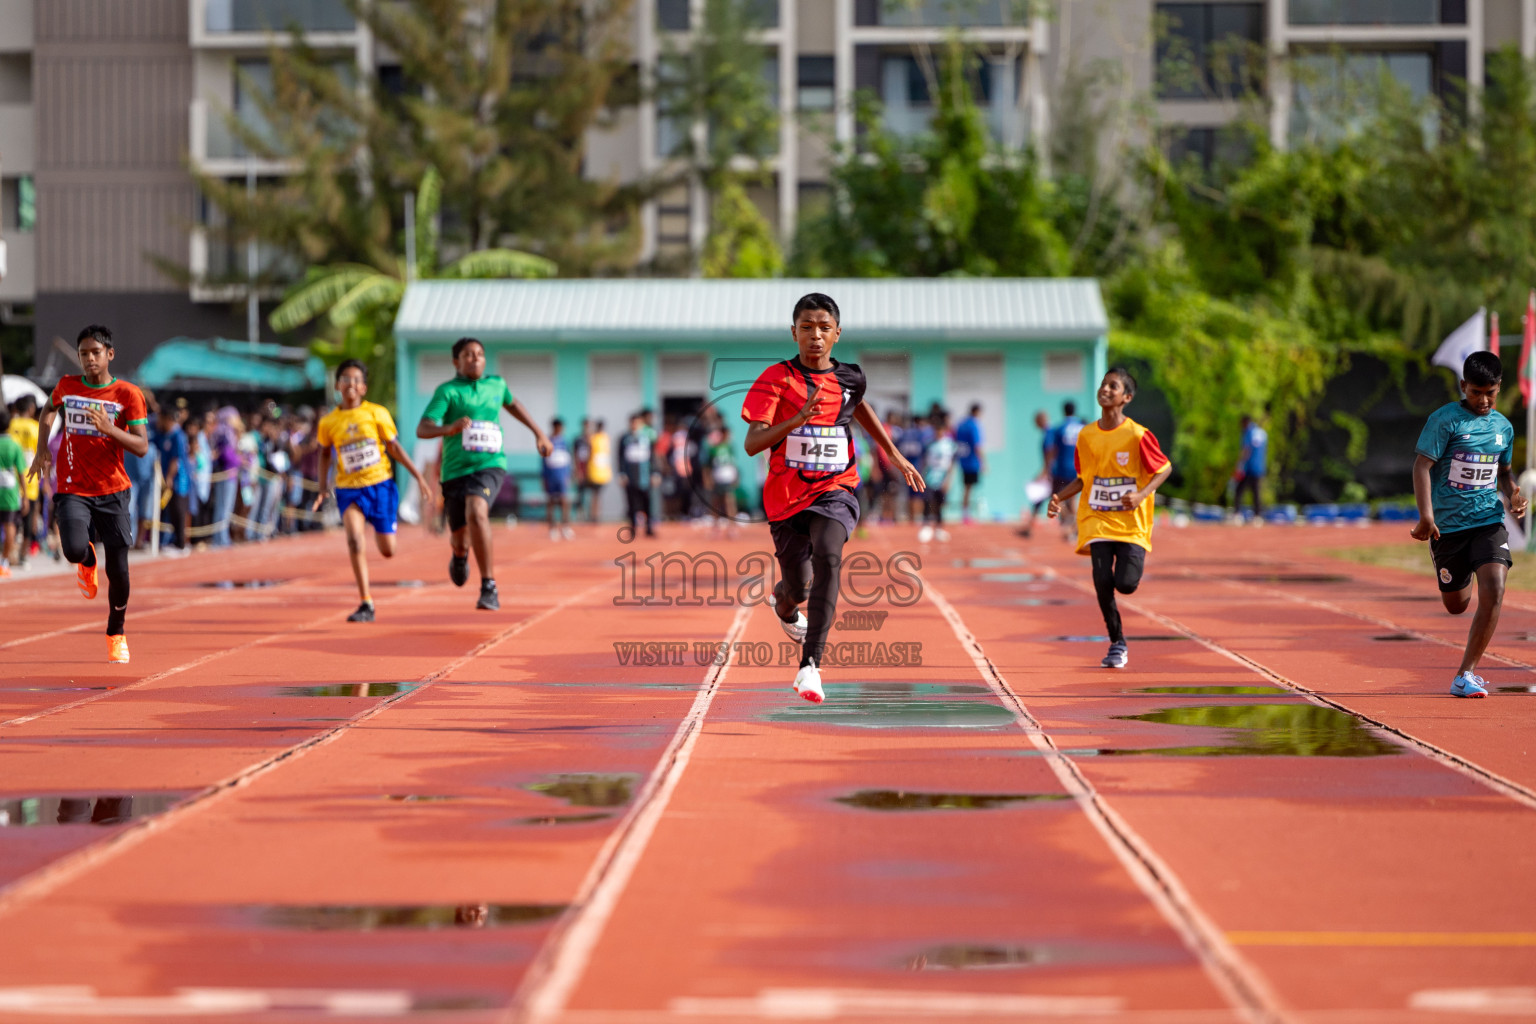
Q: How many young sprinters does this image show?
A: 6